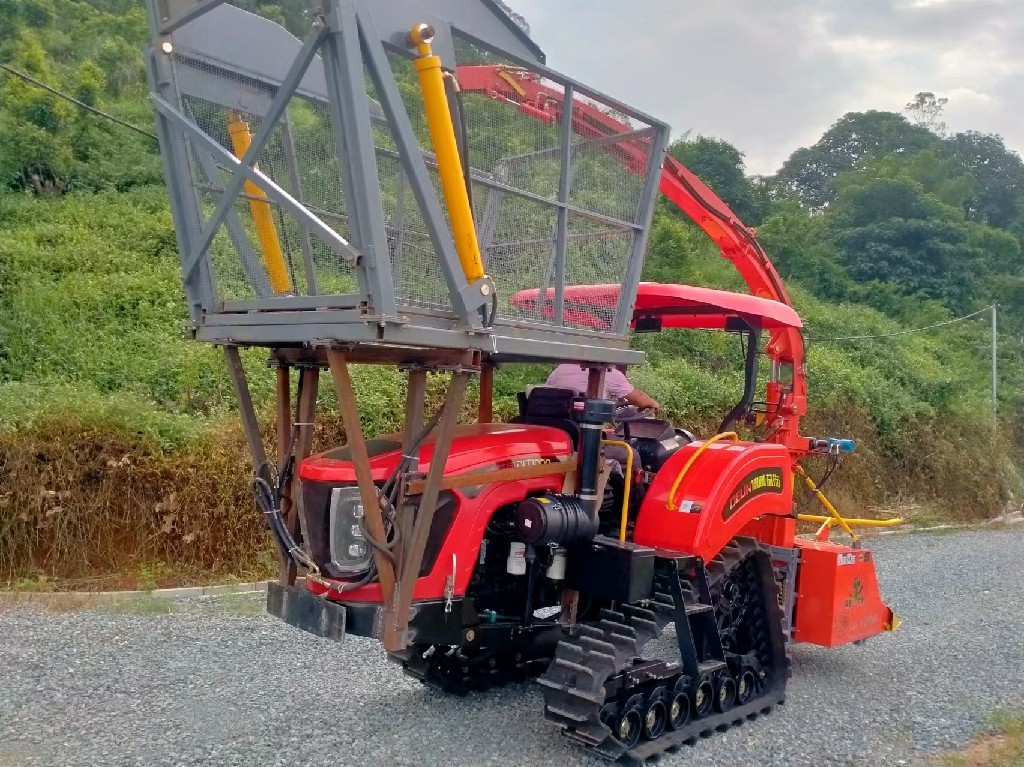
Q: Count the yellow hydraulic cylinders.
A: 2